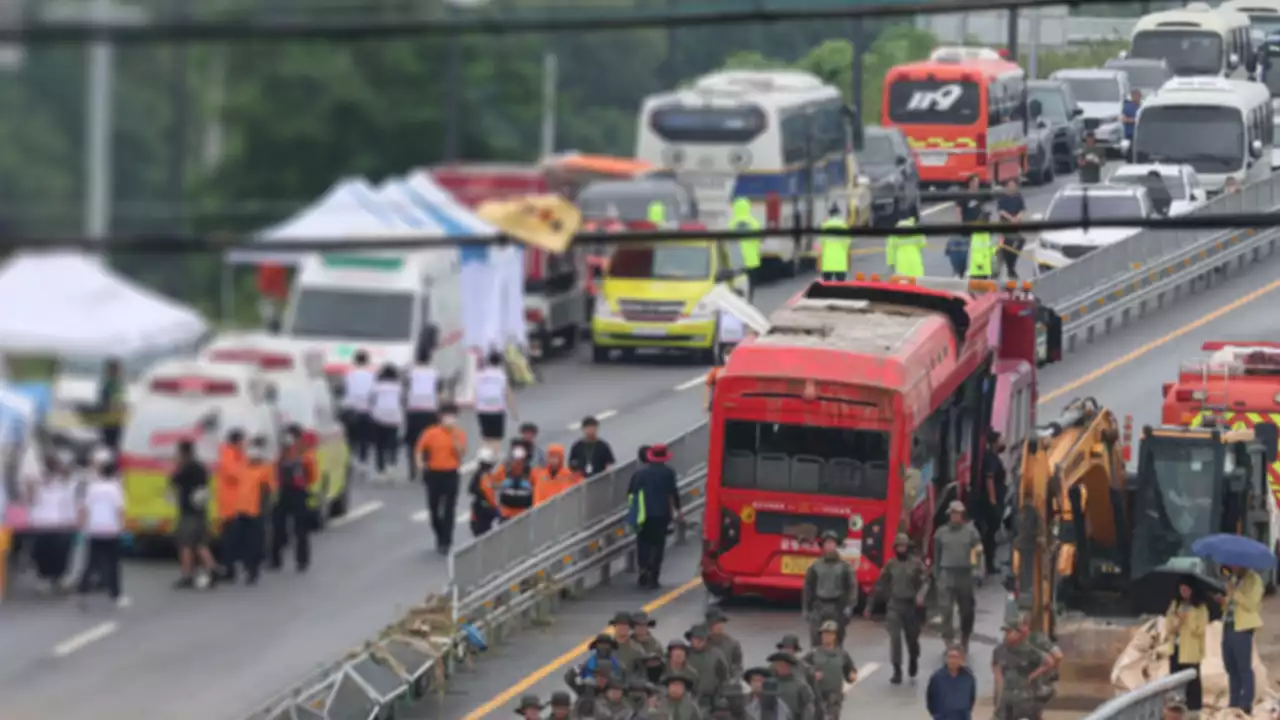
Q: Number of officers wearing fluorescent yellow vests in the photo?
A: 5